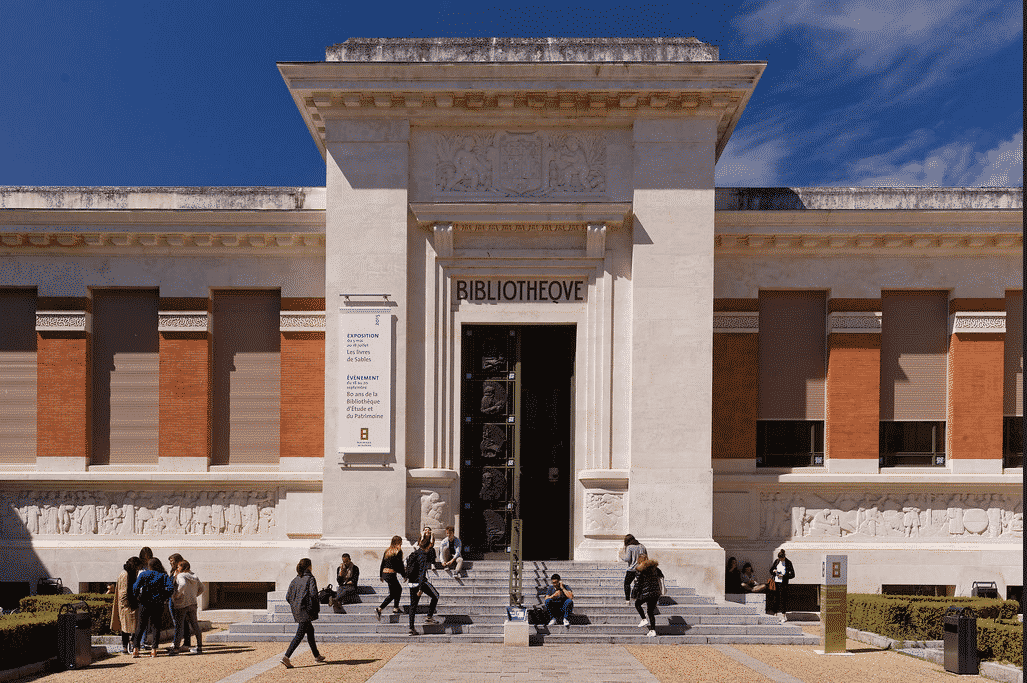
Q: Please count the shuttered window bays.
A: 6